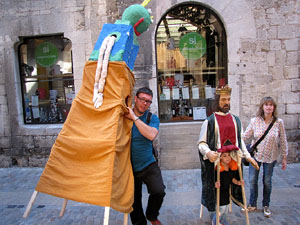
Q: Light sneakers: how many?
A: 2